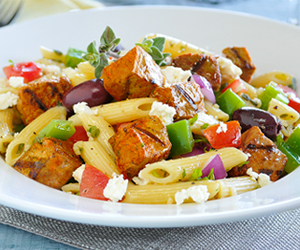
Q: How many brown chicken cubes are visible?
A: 8